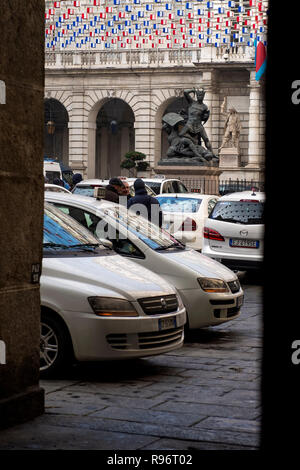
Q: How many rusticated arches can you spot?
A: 3